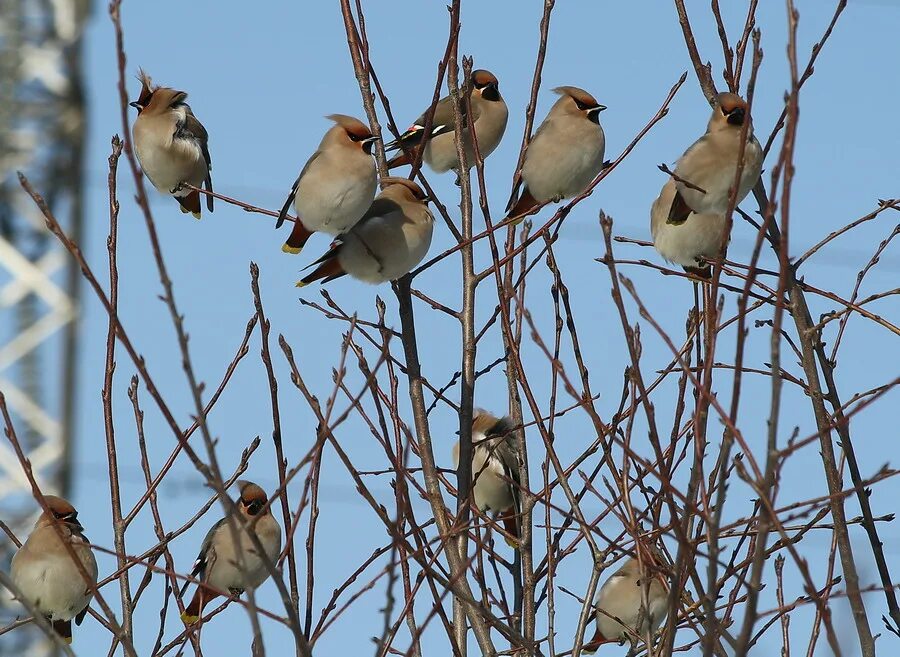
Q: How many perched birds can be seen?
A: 11